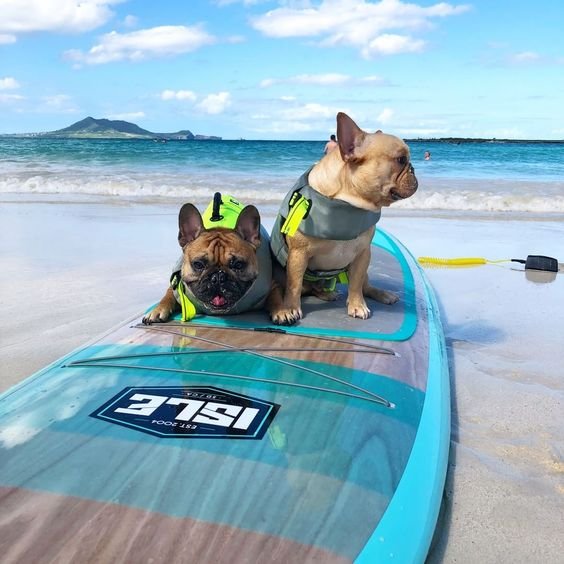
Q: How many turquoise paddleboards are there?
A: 1